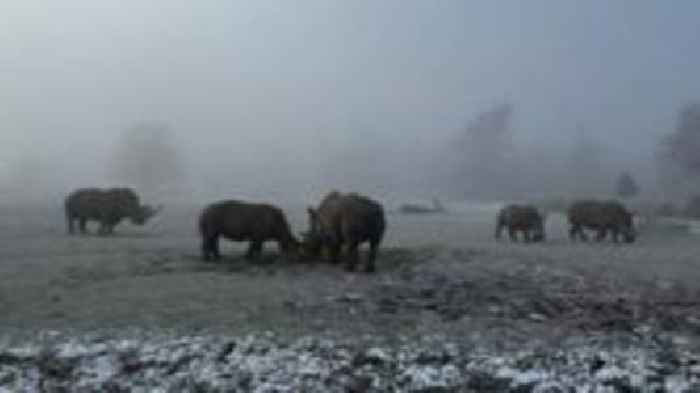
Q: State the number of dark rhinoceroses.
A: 5